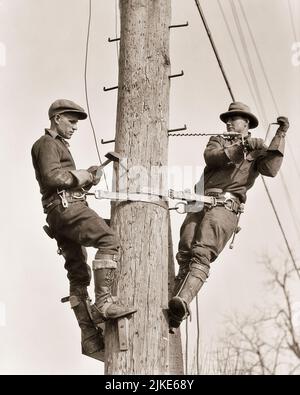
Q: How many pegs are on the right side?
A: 3